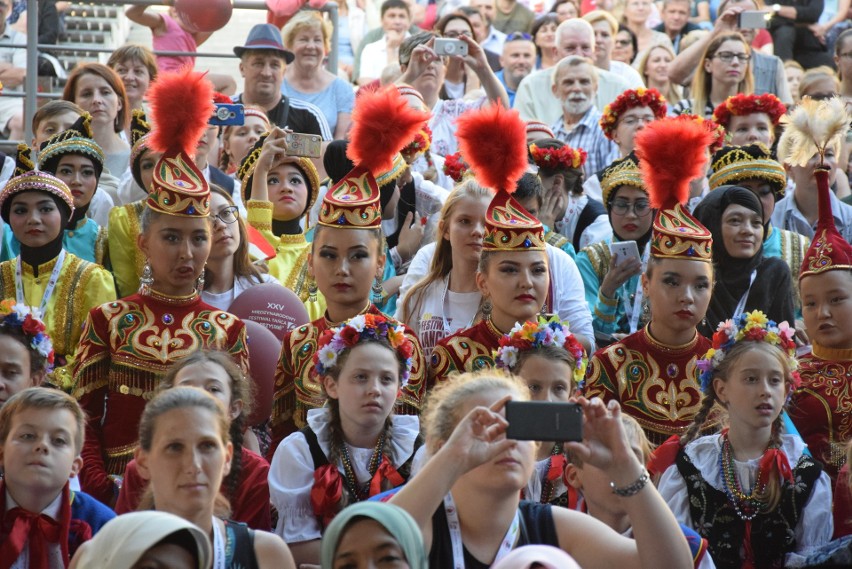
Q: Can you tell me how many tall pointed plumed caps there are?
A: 5